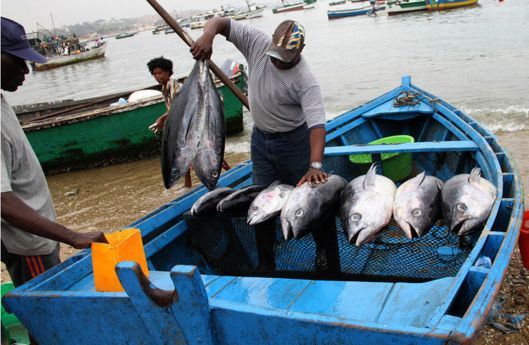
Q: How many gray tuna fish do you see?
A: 9